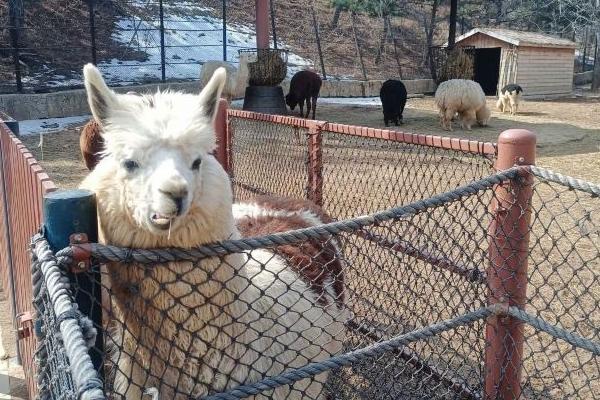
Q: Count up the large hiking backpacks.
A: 0